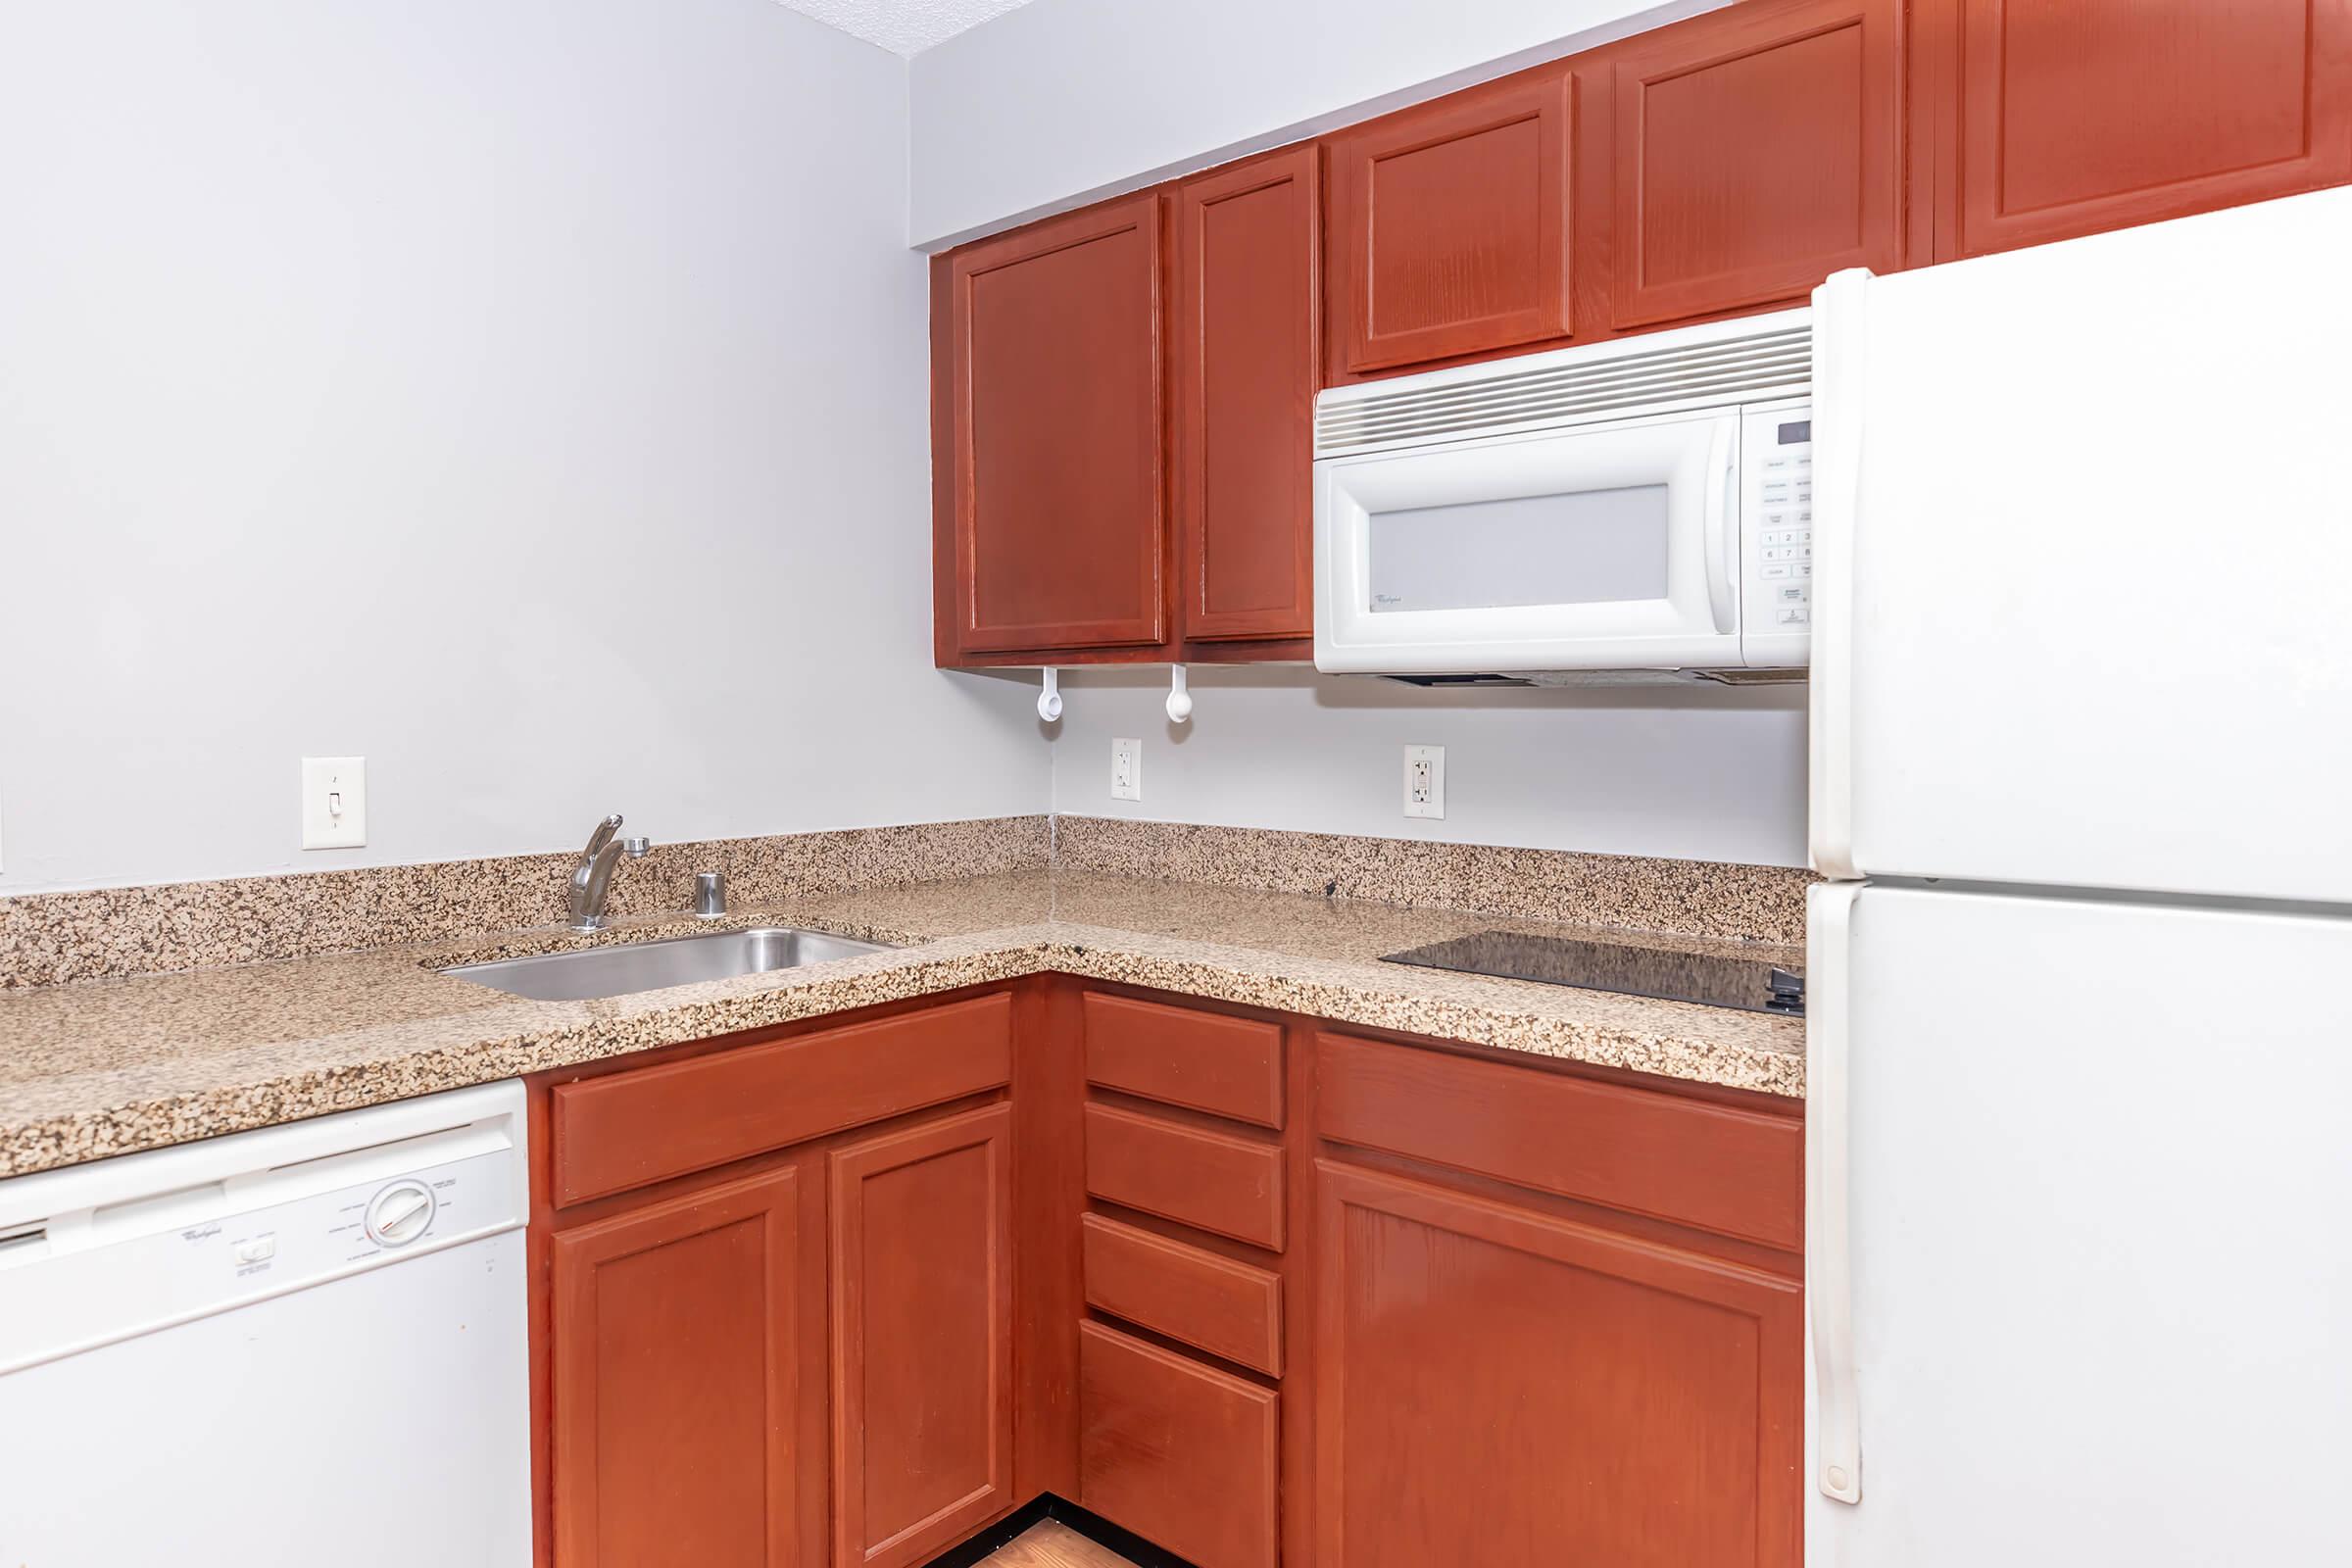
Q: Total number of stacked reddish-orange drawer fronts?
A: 4